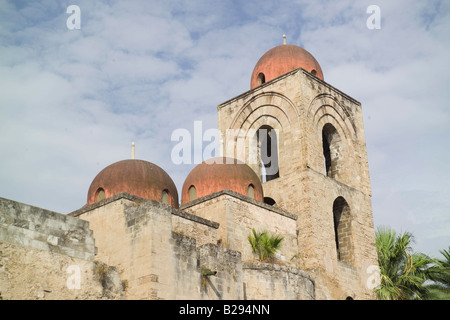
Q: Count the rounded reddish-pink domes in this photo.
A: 3